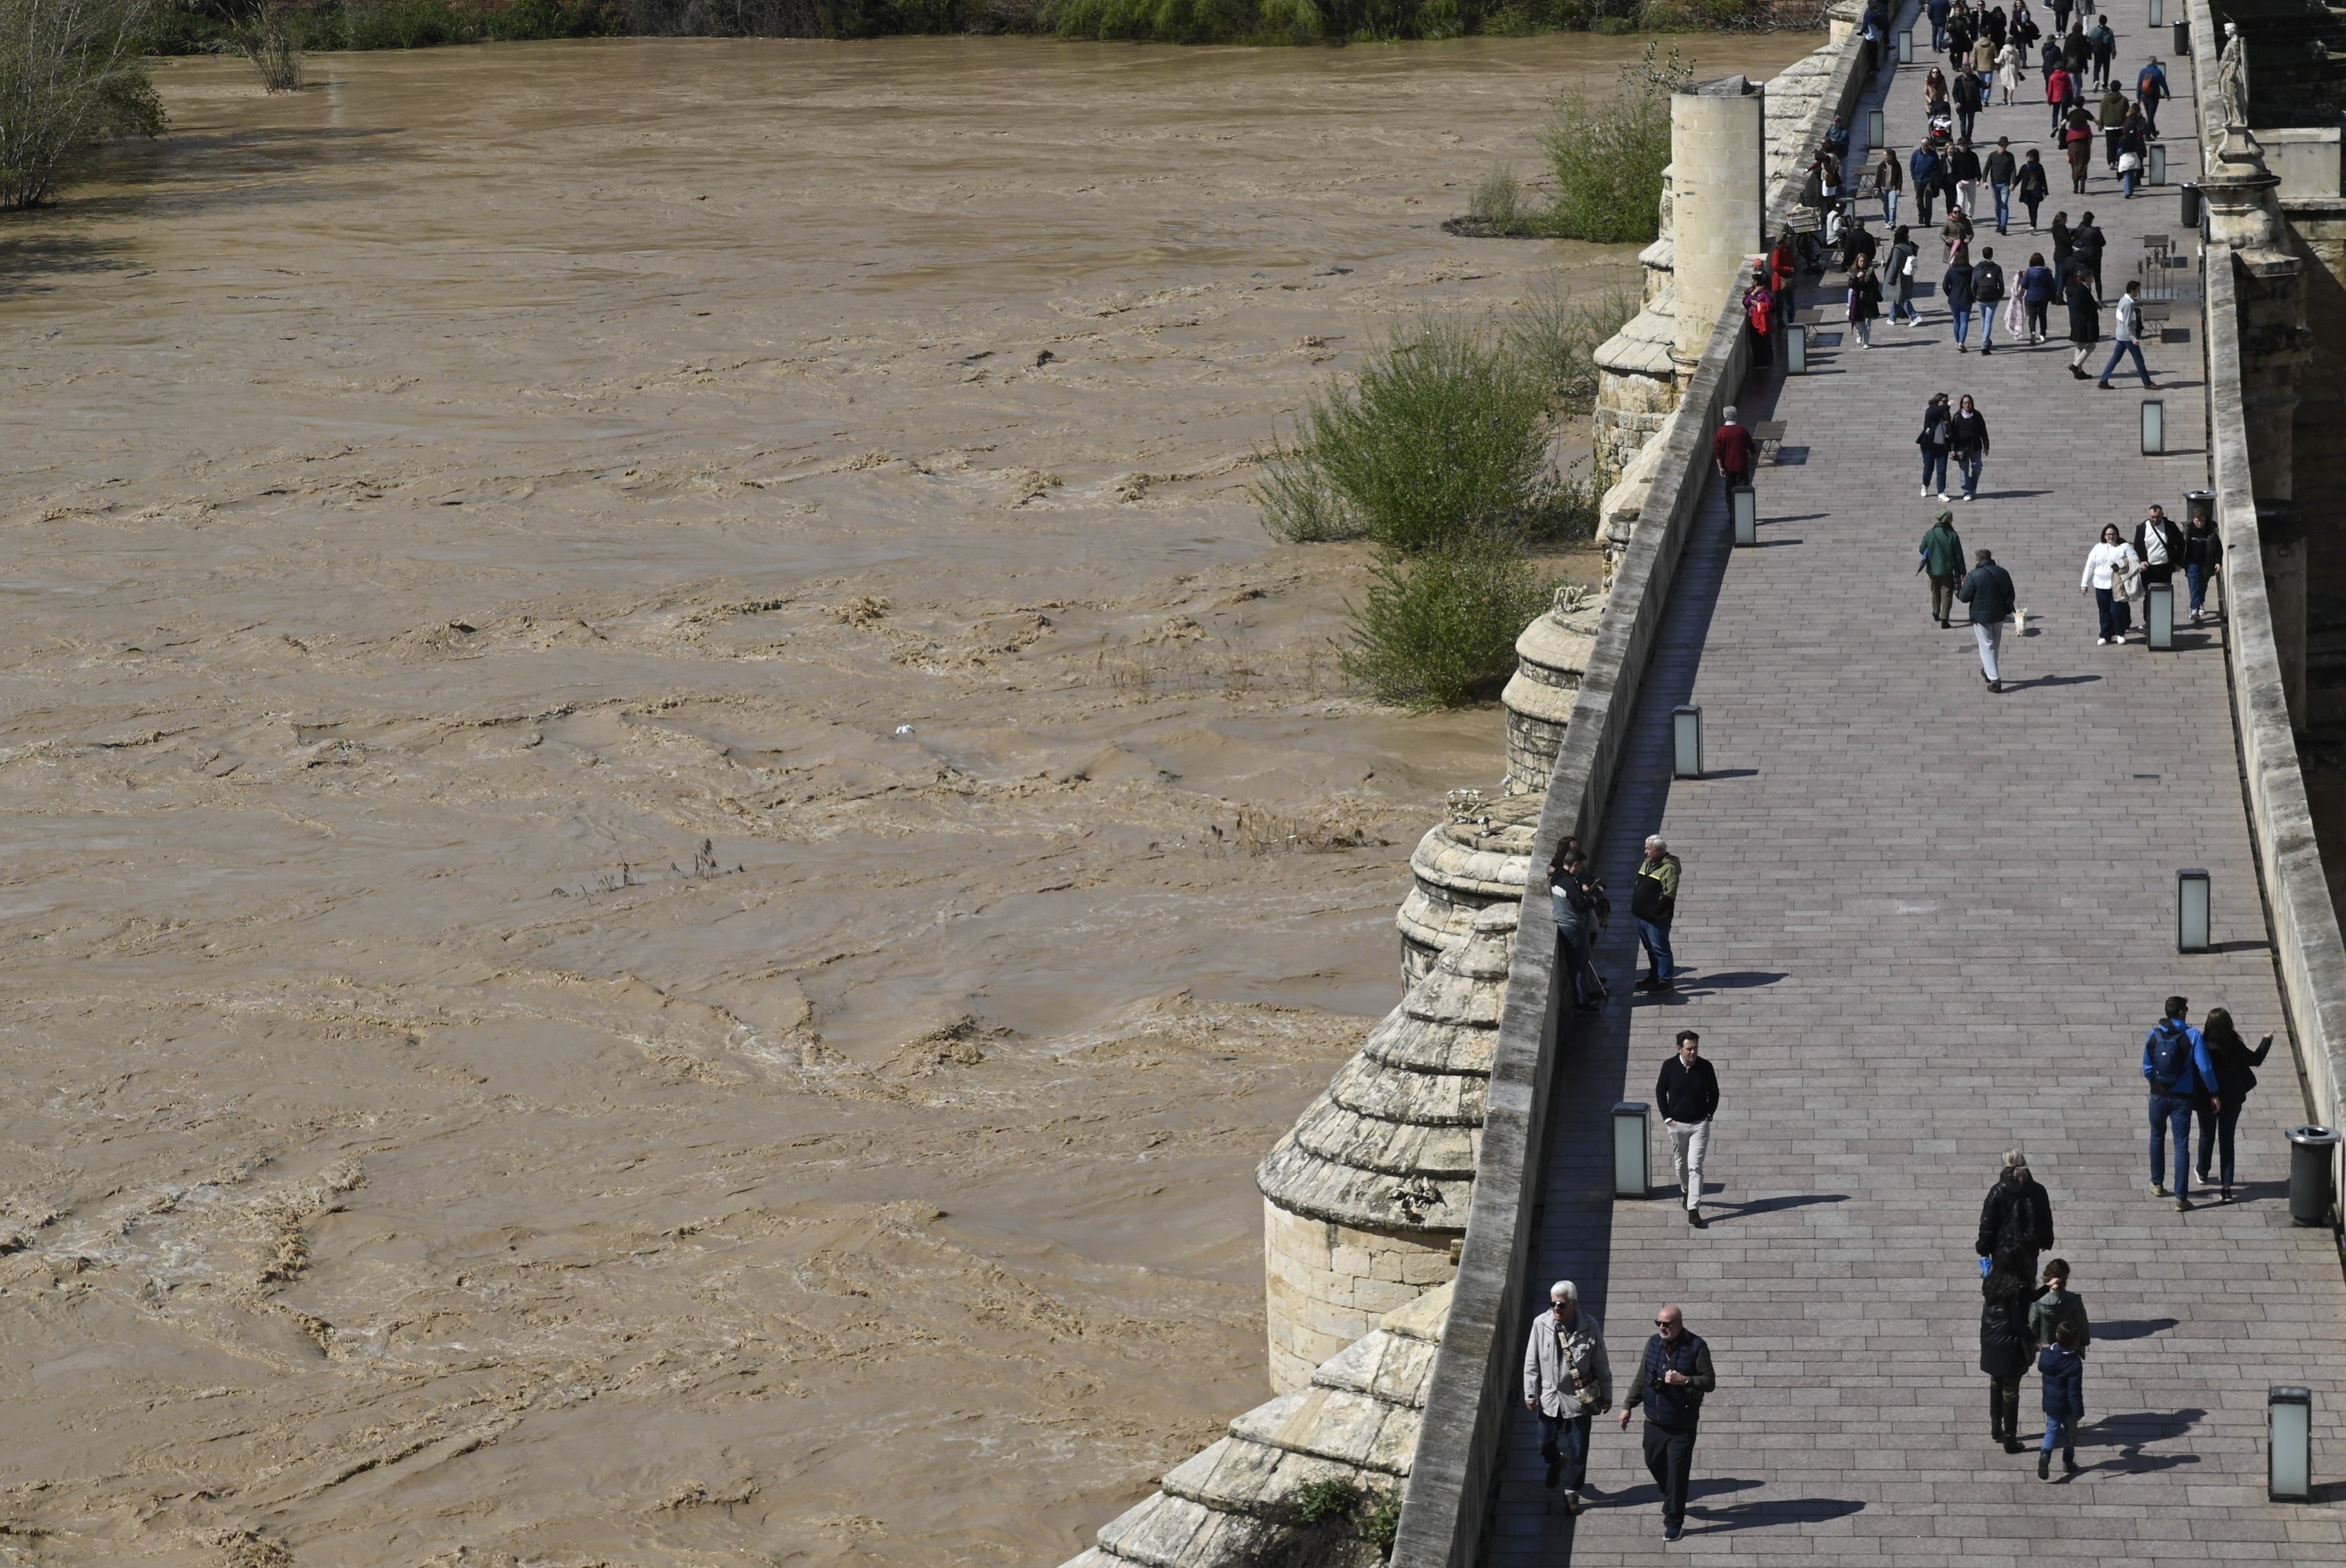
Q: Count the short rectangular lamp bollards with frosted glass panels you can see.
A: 14